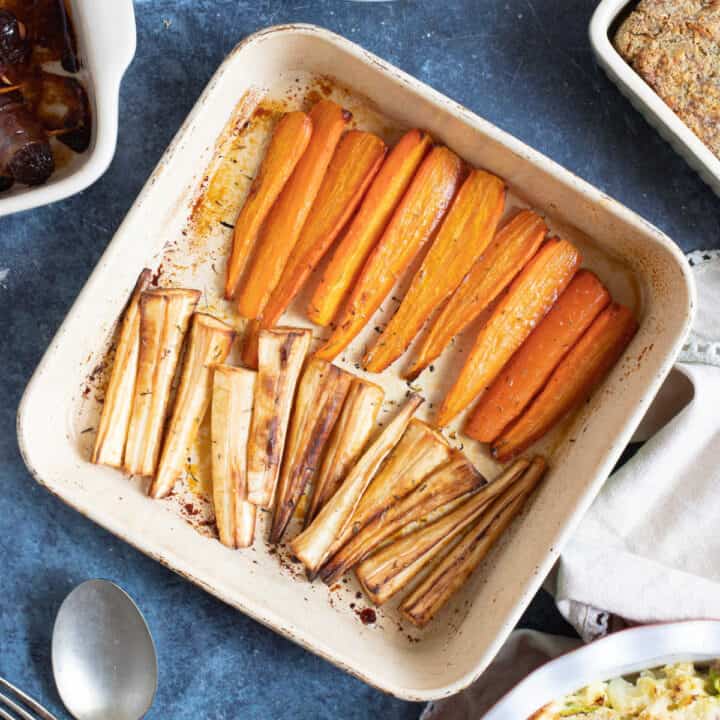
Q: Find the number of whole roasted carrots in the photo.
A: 10